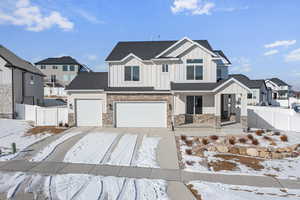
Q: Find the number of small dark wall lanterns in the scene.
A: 3